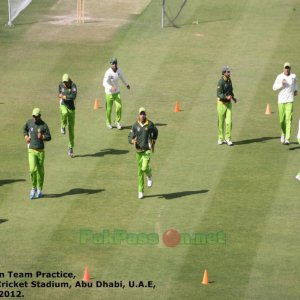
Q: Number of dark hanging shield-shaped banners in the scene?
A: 0